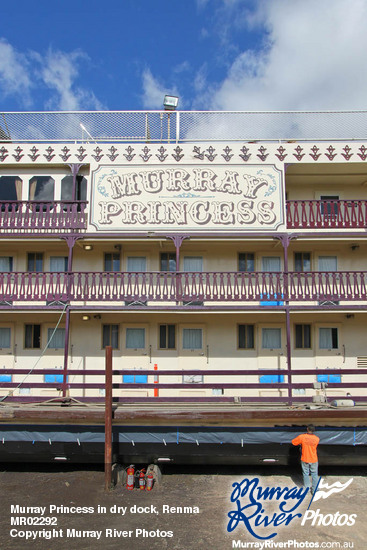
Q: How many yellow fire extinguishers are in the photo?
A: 0